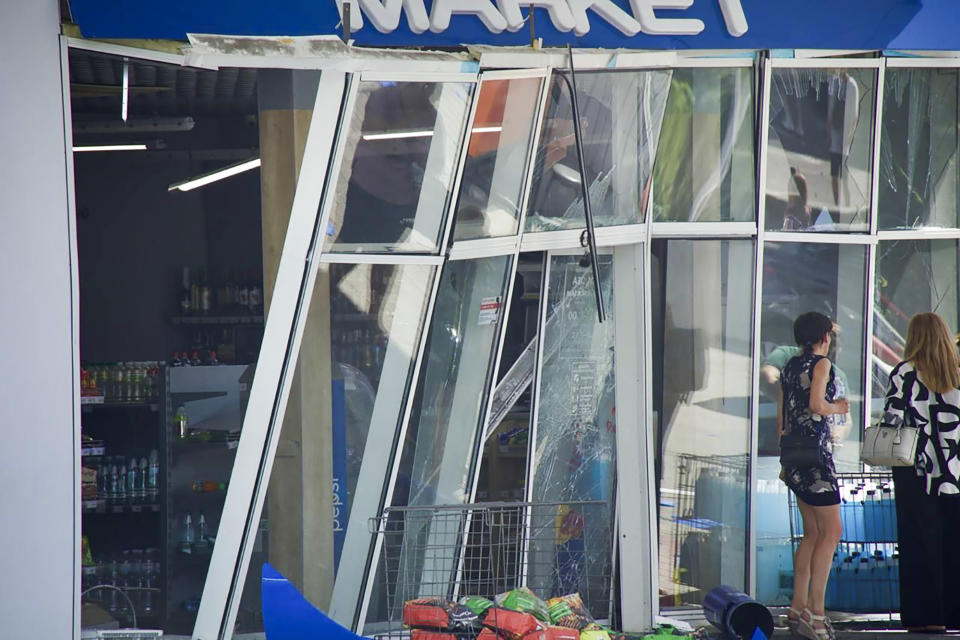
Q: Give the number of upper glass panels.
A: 6